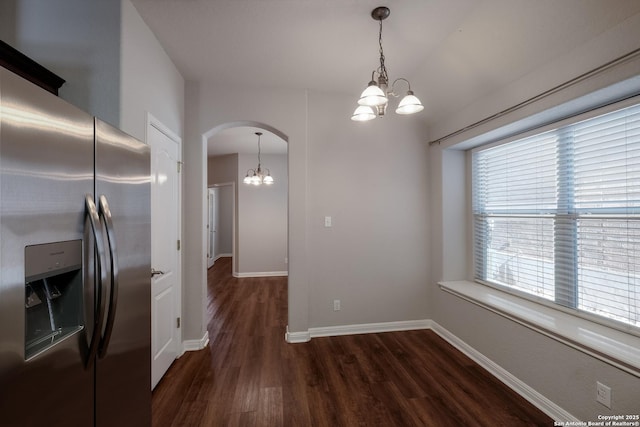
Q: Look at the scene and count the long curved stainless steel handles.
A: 2